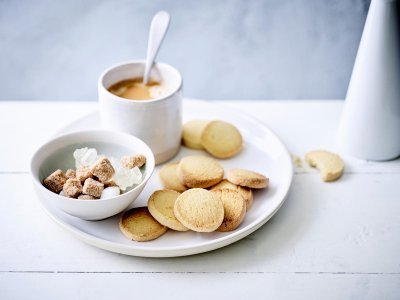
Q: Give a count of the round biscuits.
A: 11